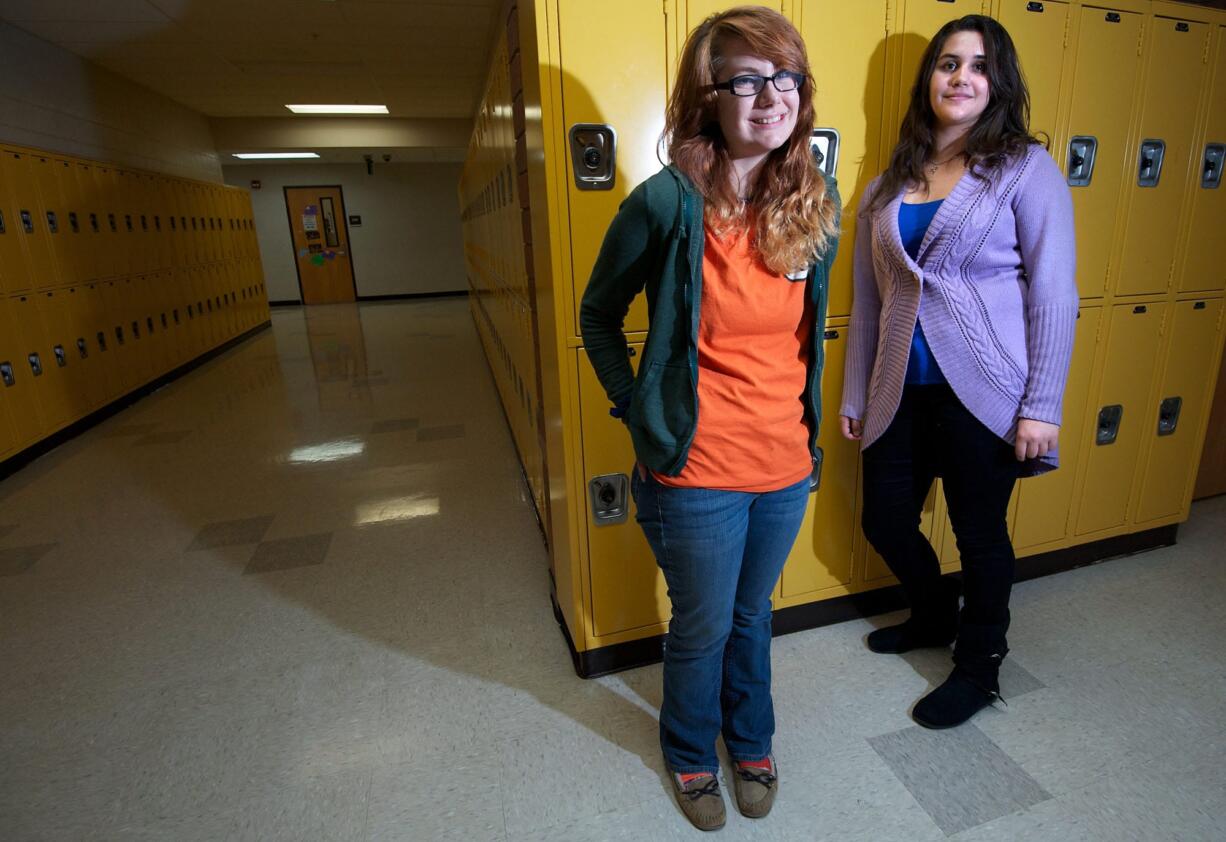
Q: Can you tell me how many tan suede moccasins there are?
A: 2